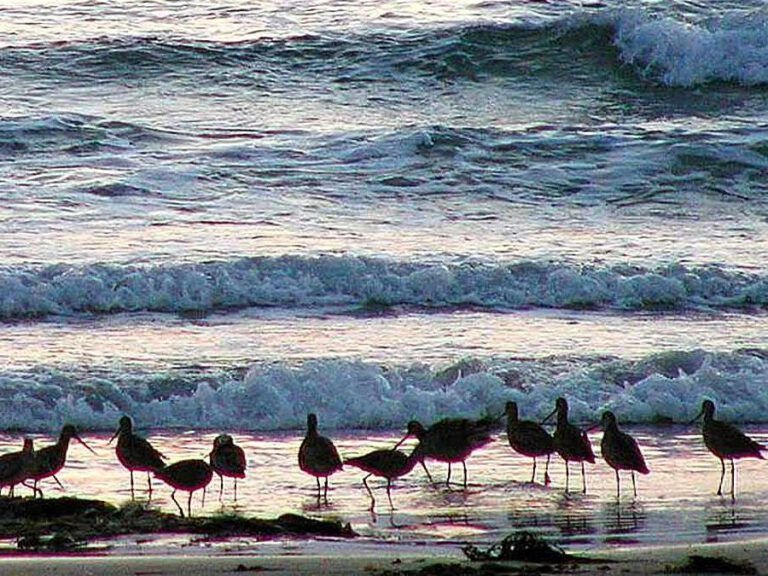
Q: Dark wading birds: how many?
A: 12